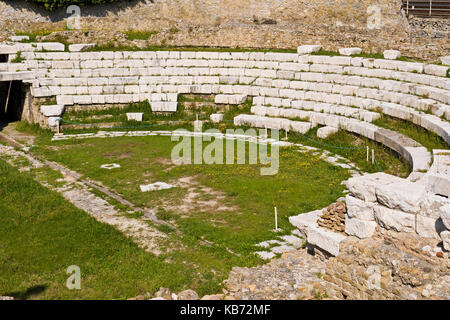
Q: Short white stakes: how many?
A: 6